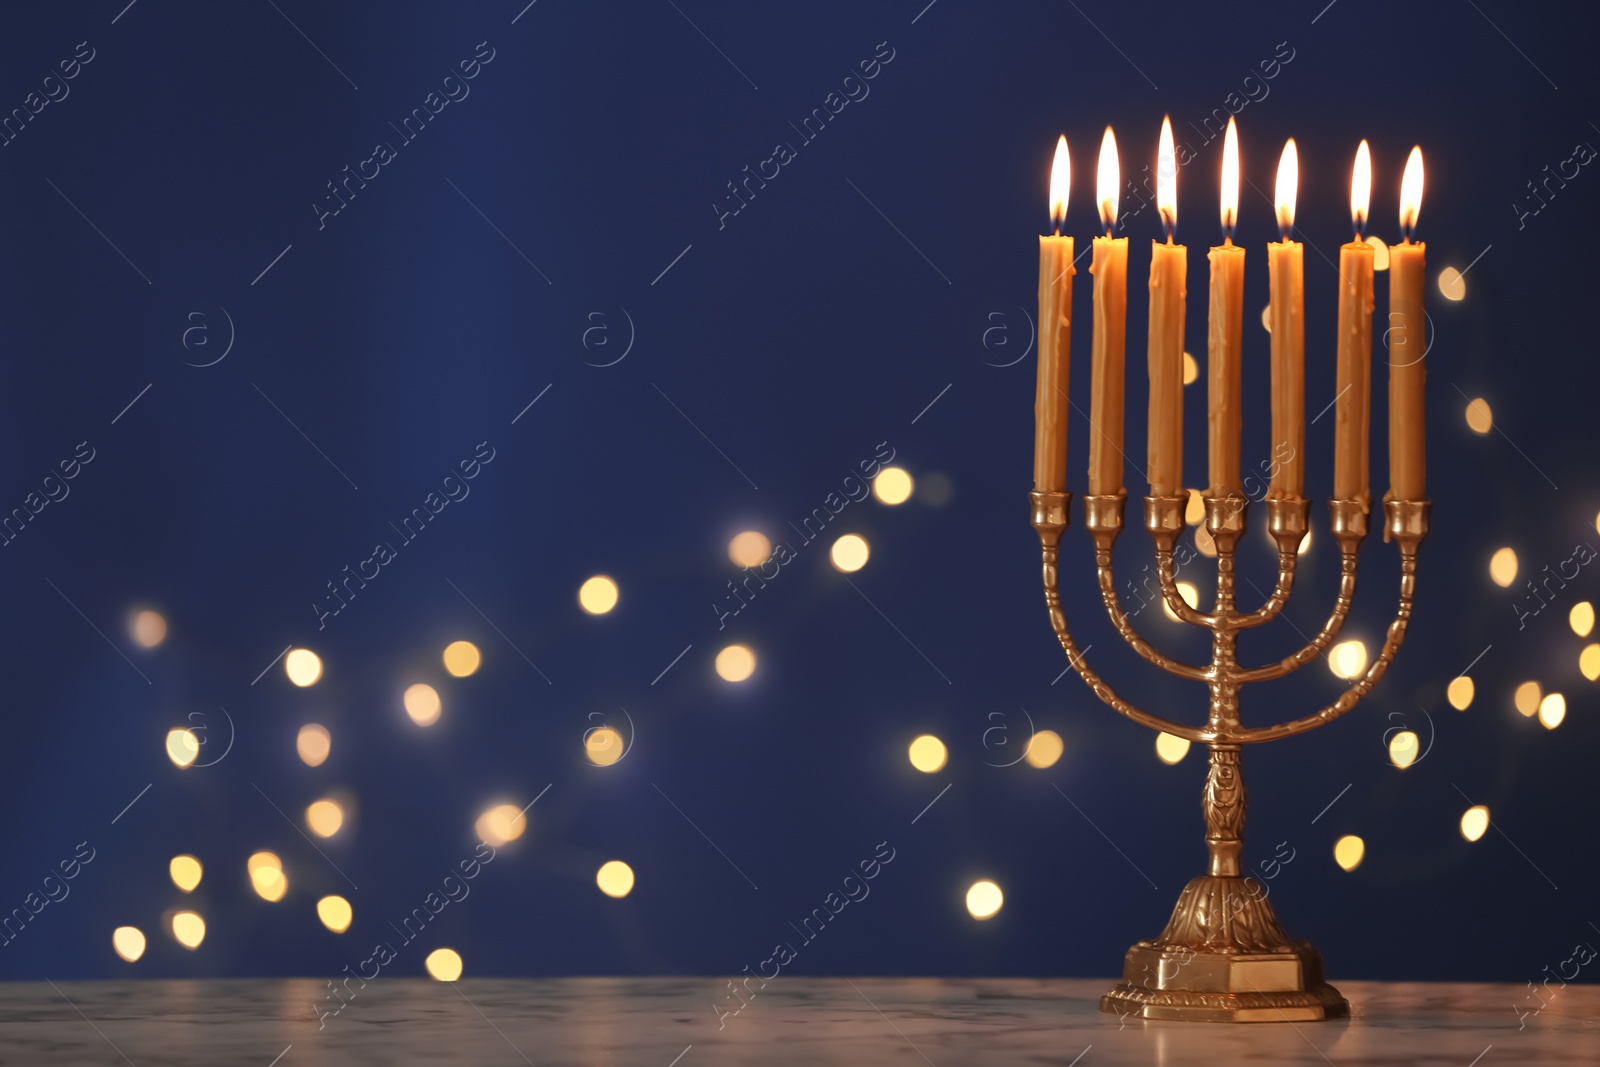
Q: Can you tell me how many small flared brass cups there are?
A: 7